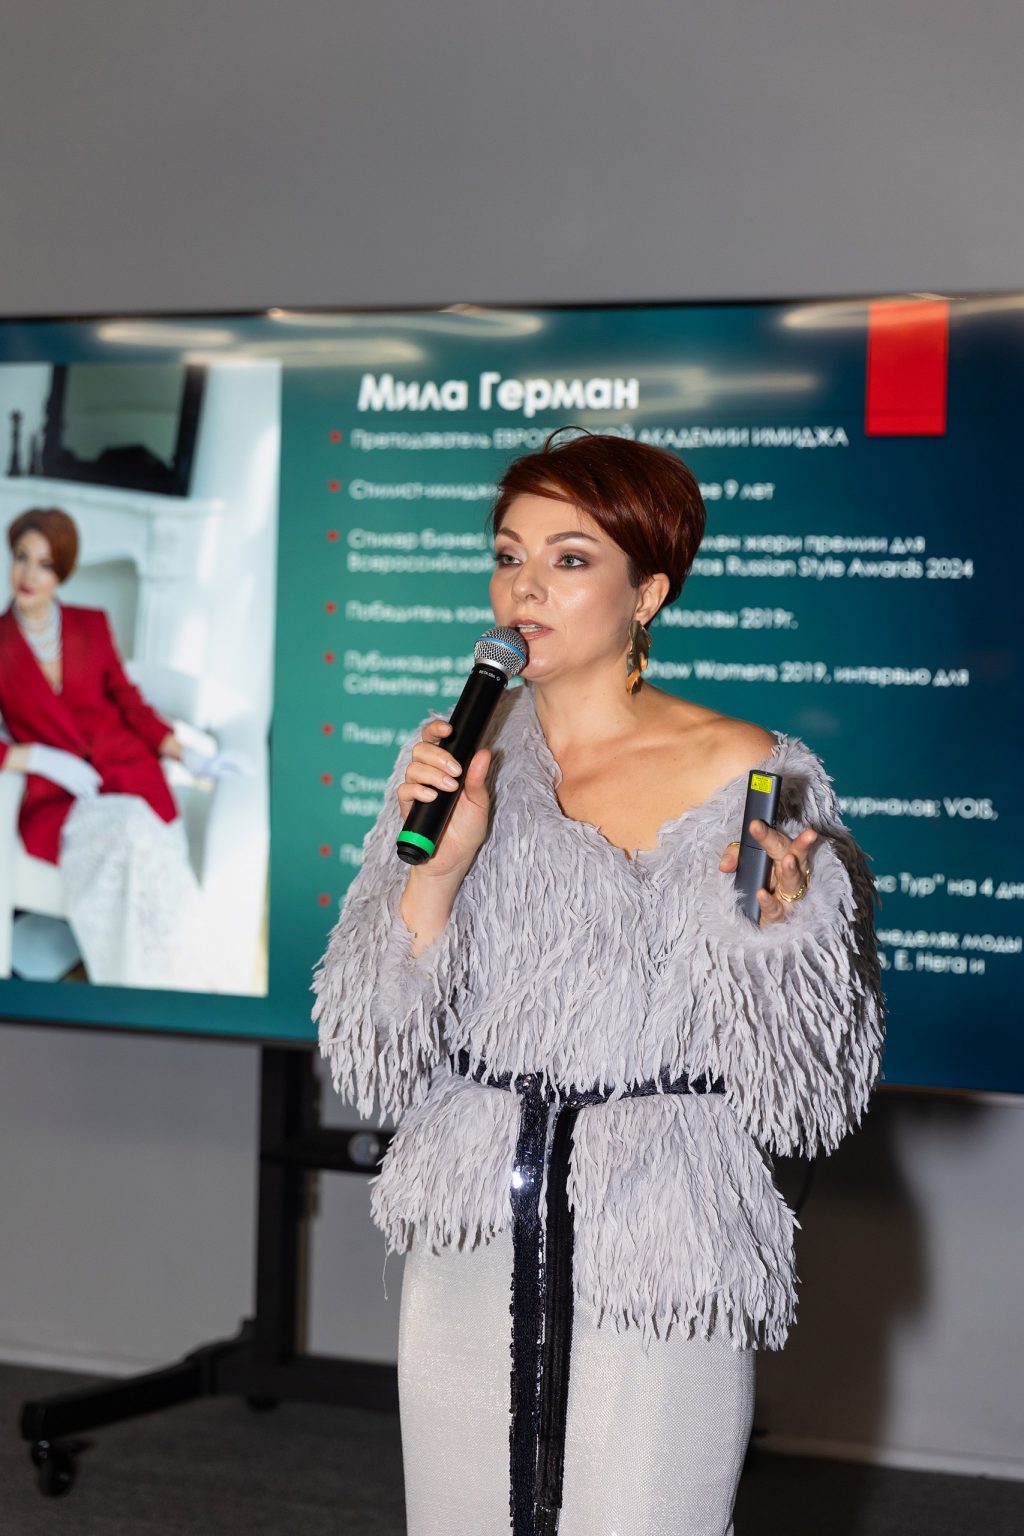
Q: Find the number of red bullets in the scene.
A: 9